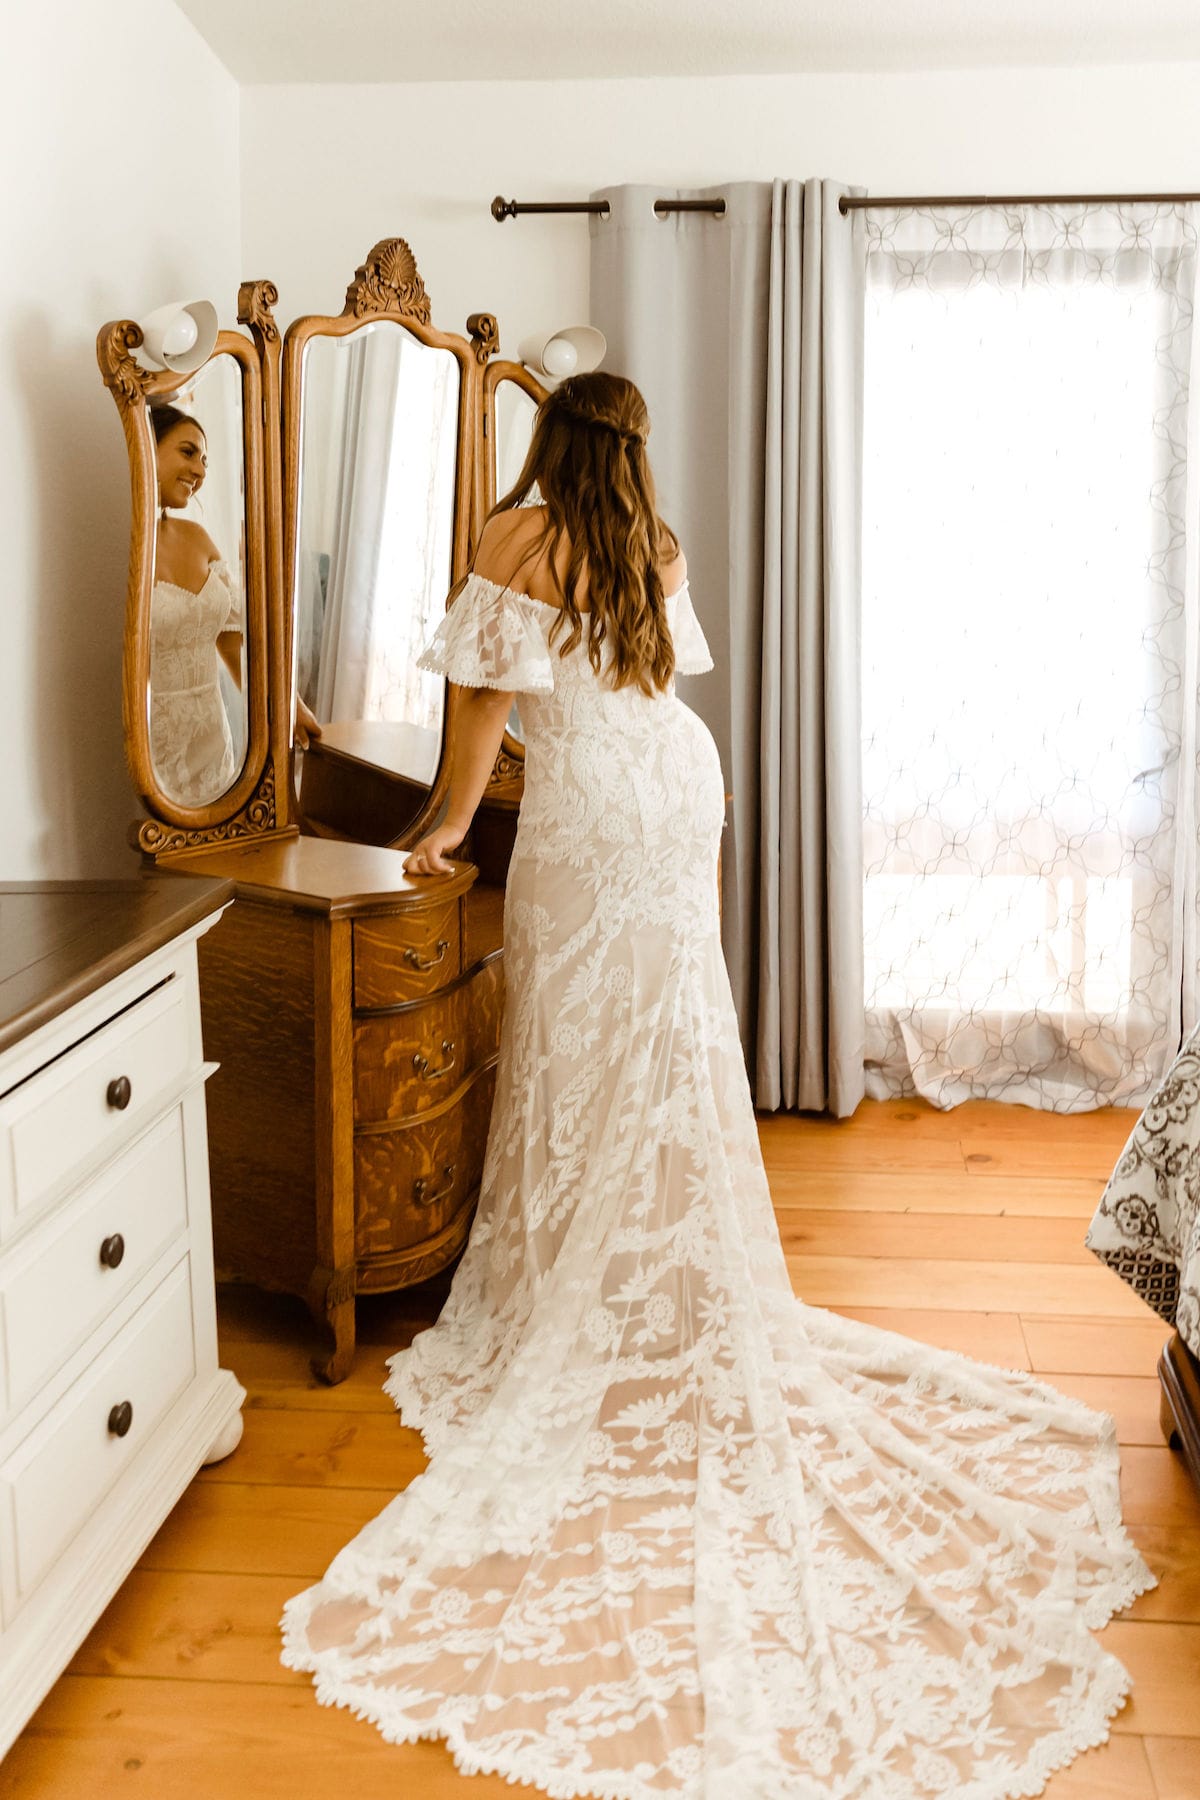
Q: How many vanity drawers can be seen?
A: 3